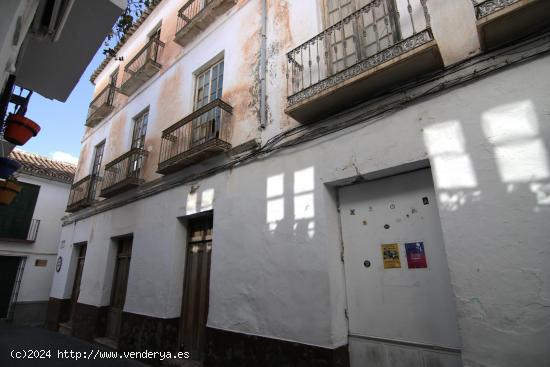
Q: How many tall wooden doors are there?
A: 3